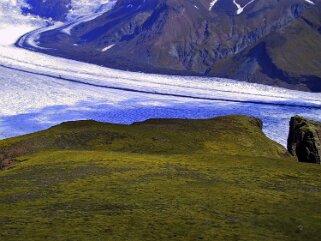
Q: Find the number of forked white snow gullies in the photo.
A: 1